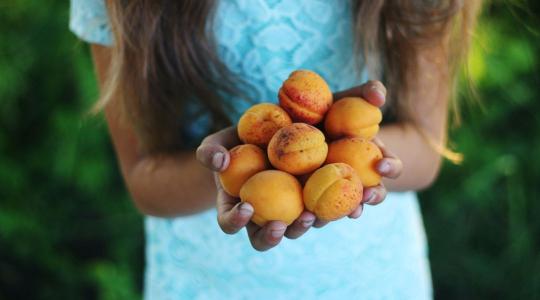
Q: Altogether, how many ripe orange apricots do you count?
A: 8